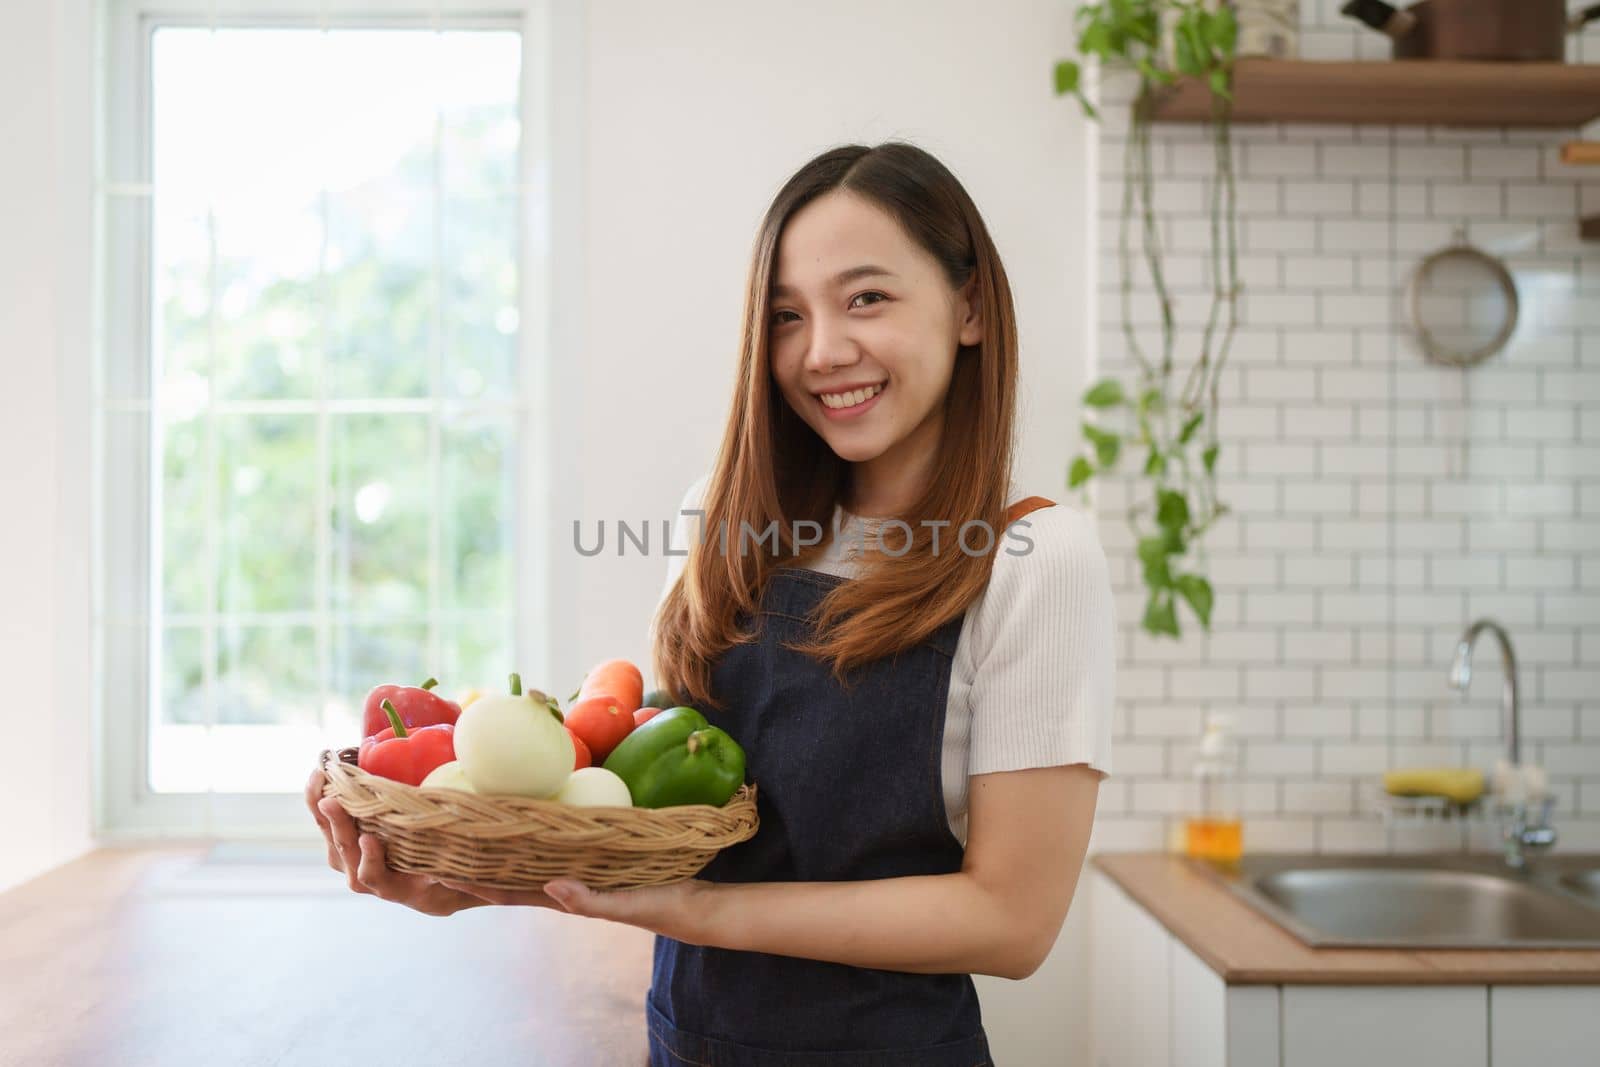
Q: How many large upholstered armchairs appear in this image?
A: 0